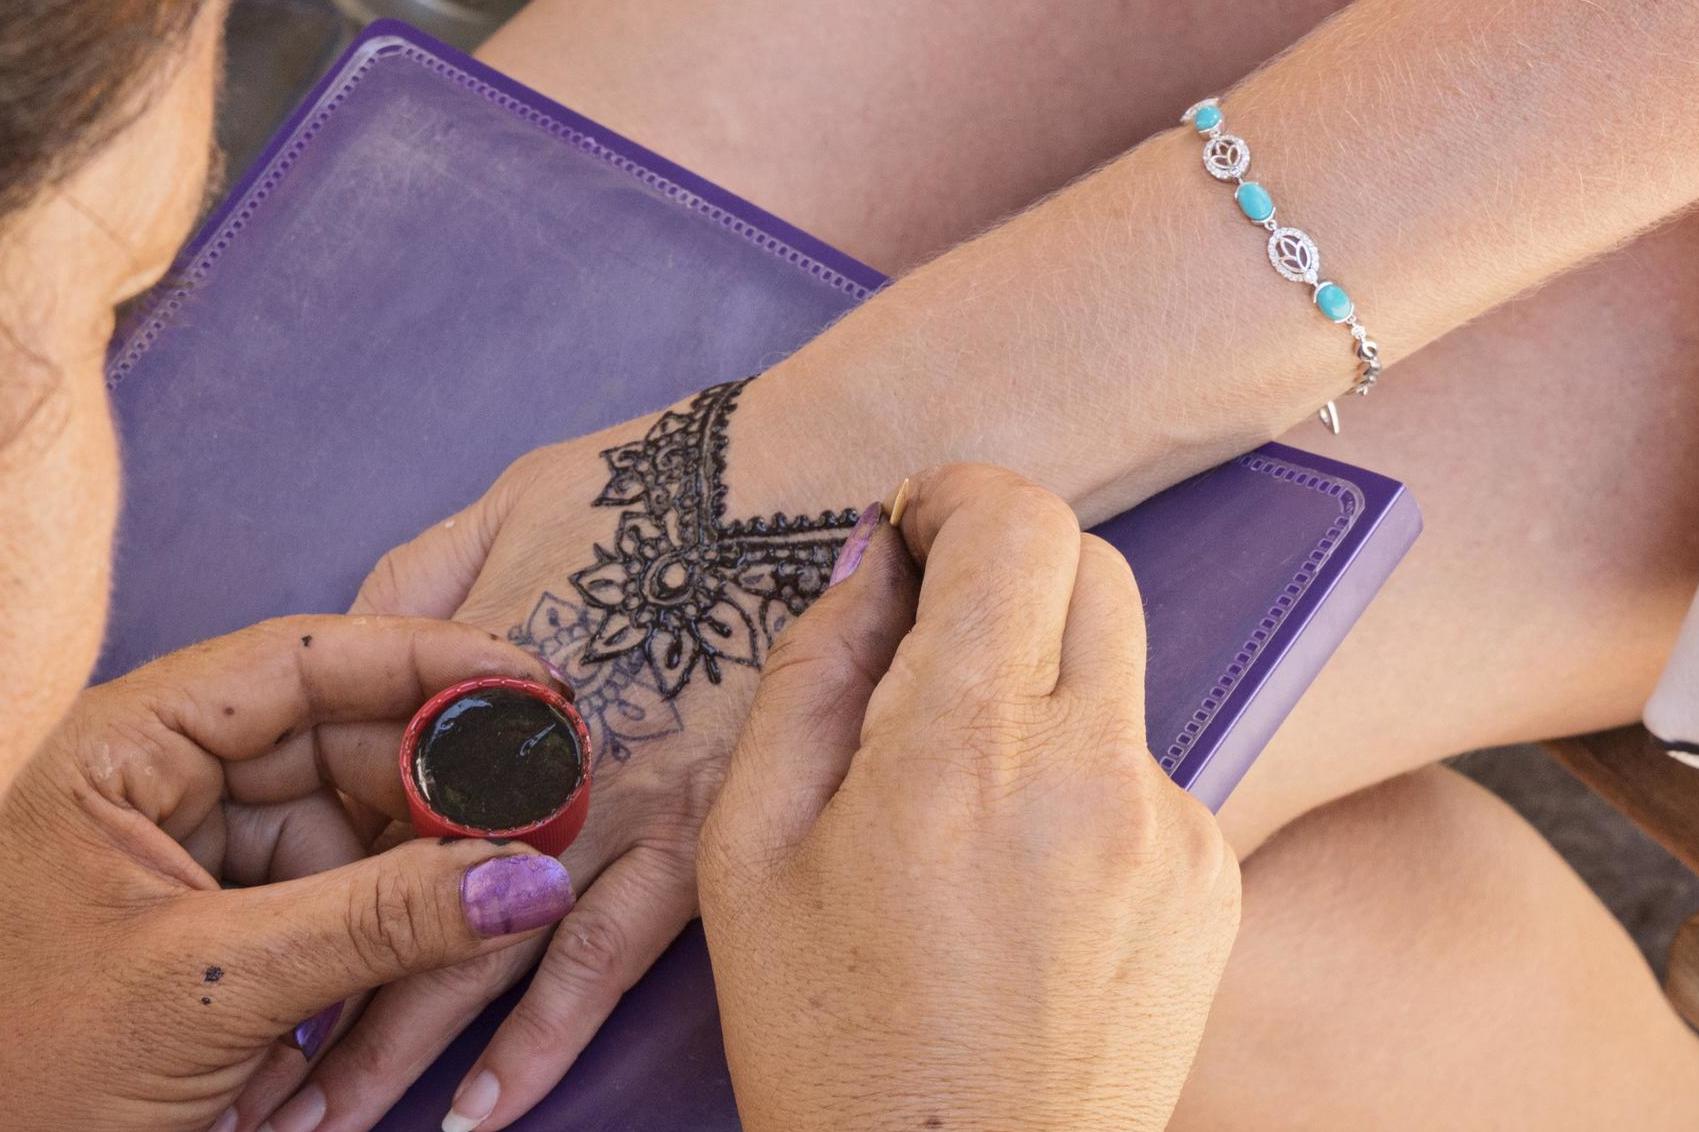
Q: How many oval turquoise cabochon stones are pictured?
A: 3